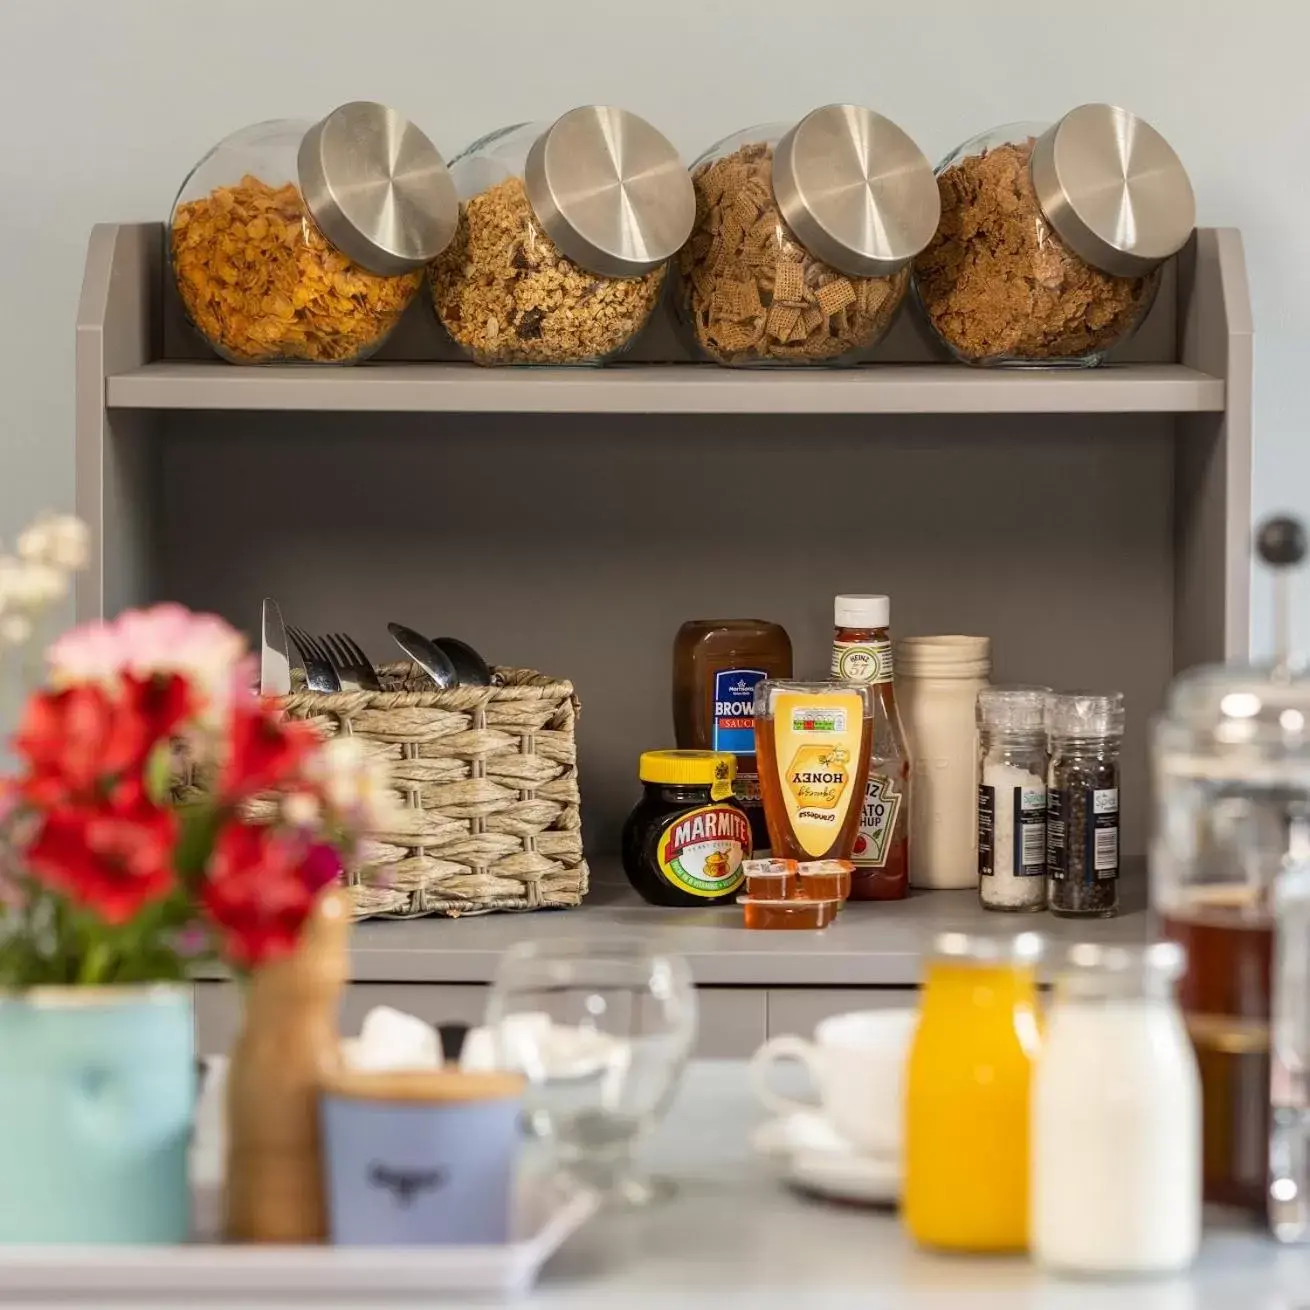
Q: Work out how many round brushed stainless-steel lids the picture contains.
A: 4